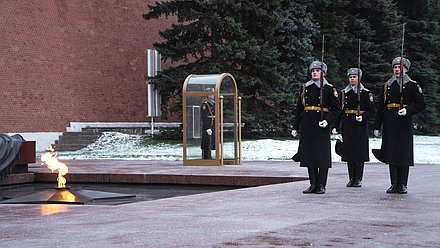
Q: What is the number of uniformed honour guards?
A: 4